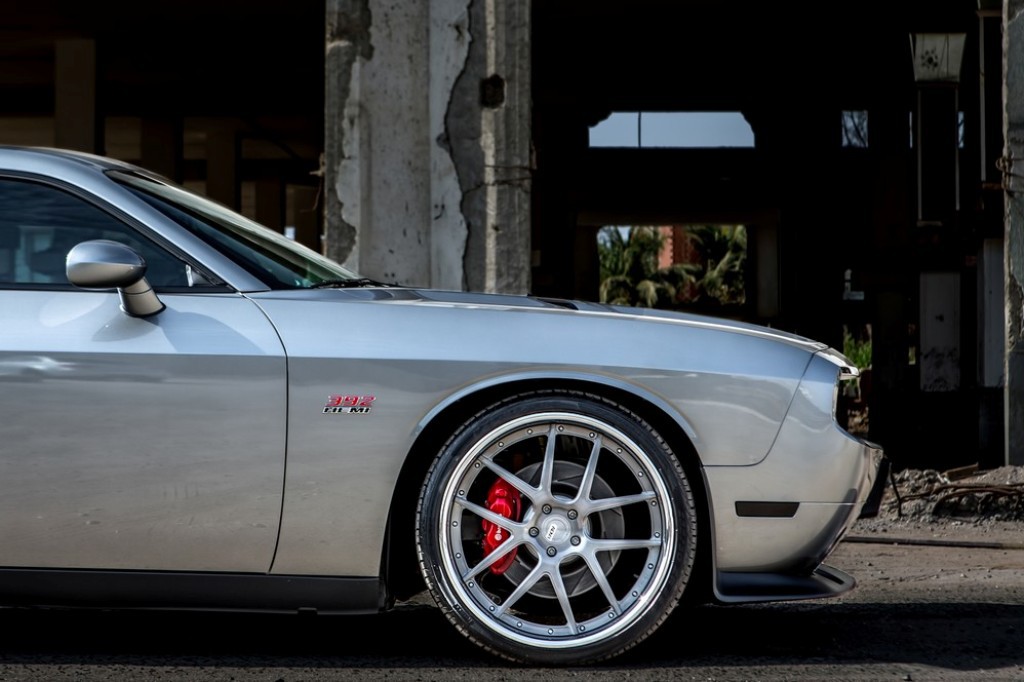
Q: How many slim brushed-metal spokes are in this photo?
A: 10